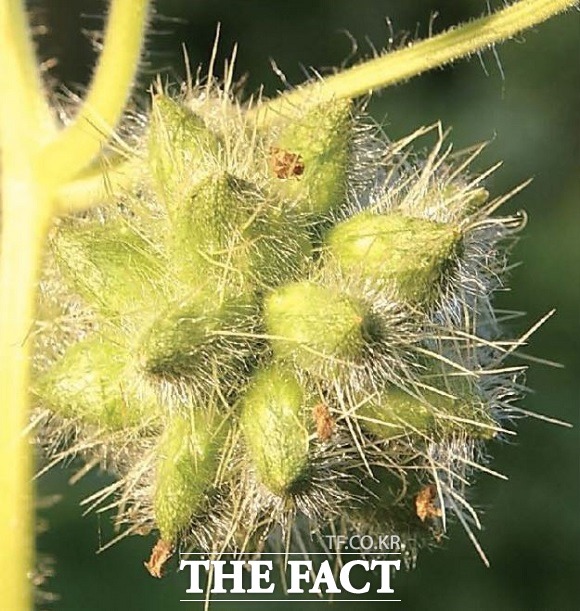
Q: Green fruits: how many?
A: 11